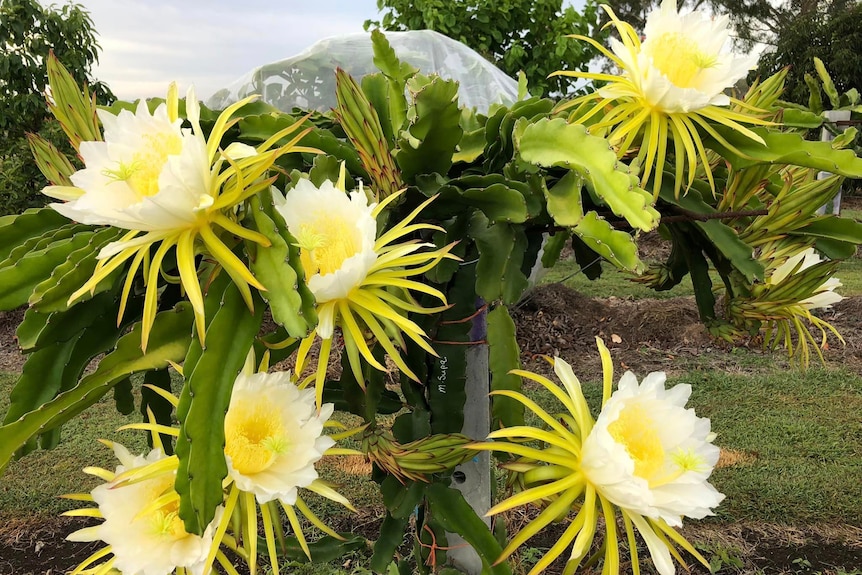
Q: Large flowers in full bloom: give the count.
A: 6